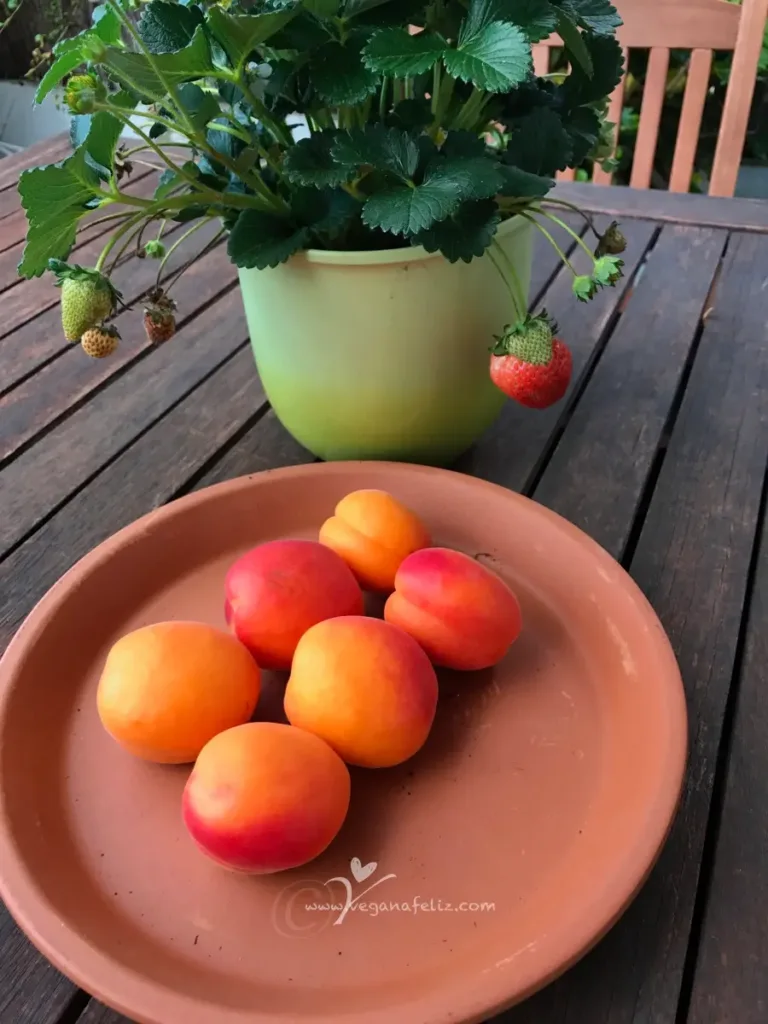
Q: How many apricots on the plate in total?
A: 6